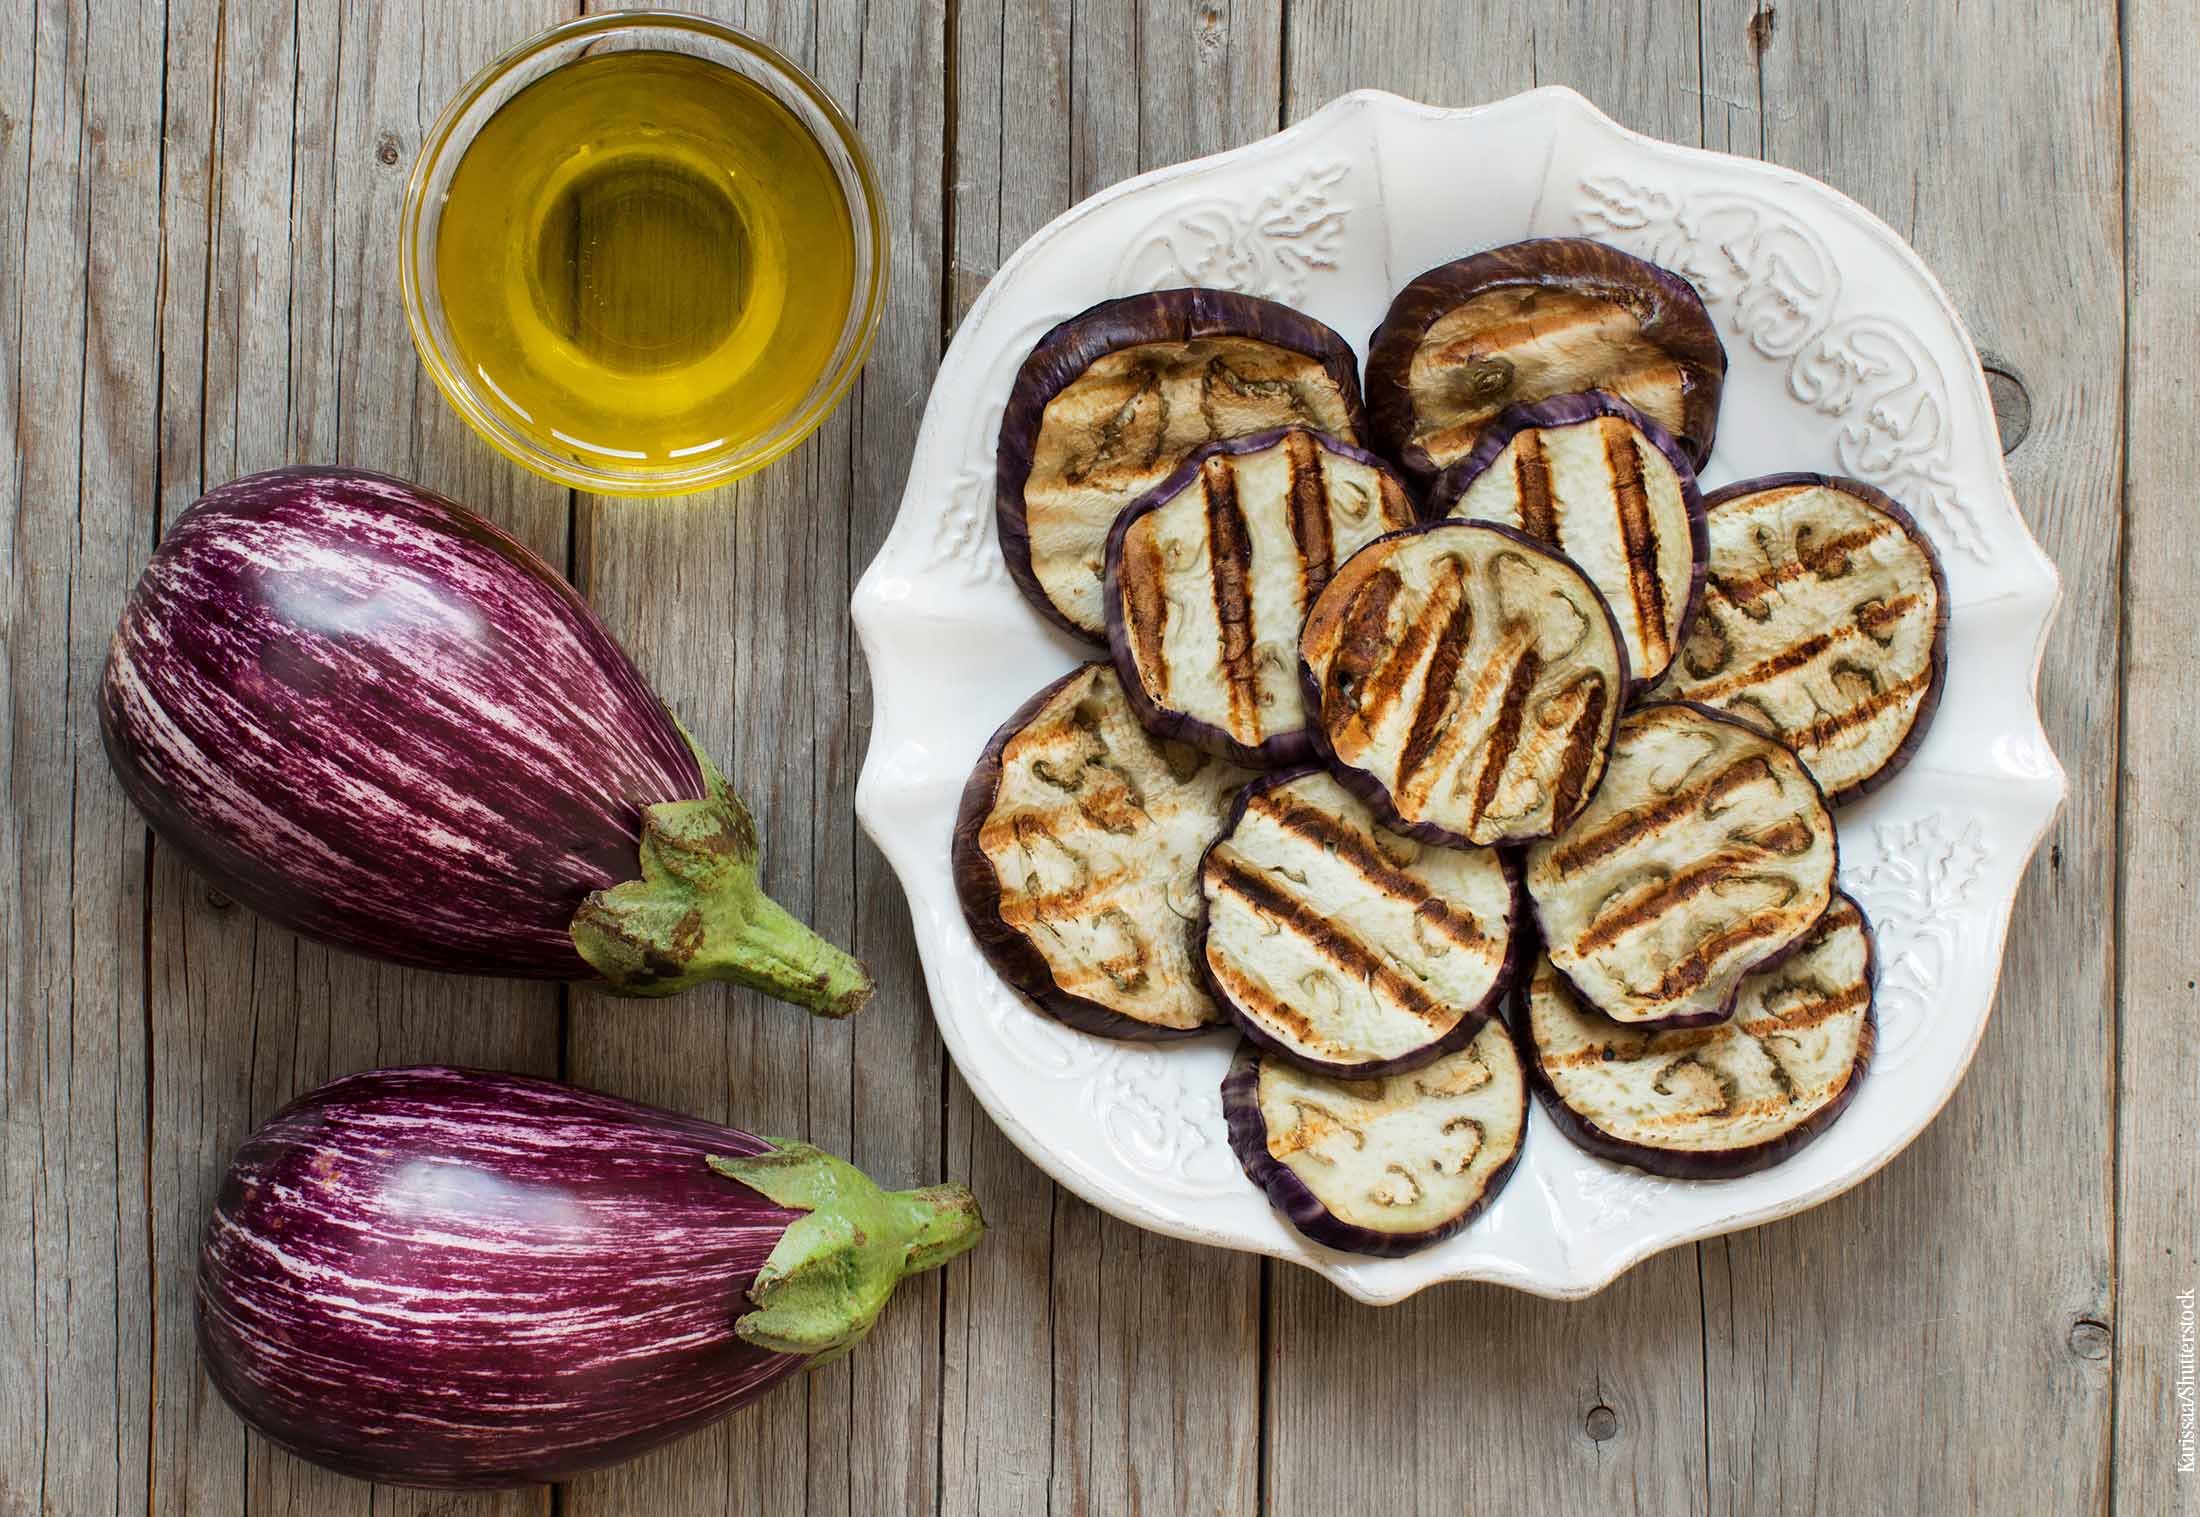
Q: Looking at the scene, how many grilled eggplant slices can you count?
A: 11